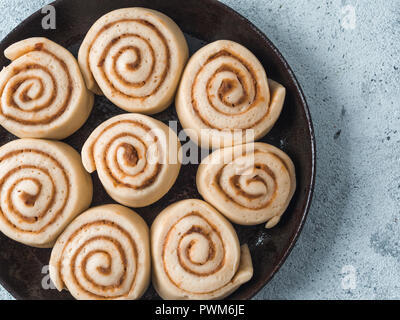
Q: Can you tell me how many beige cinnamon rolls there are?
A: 8